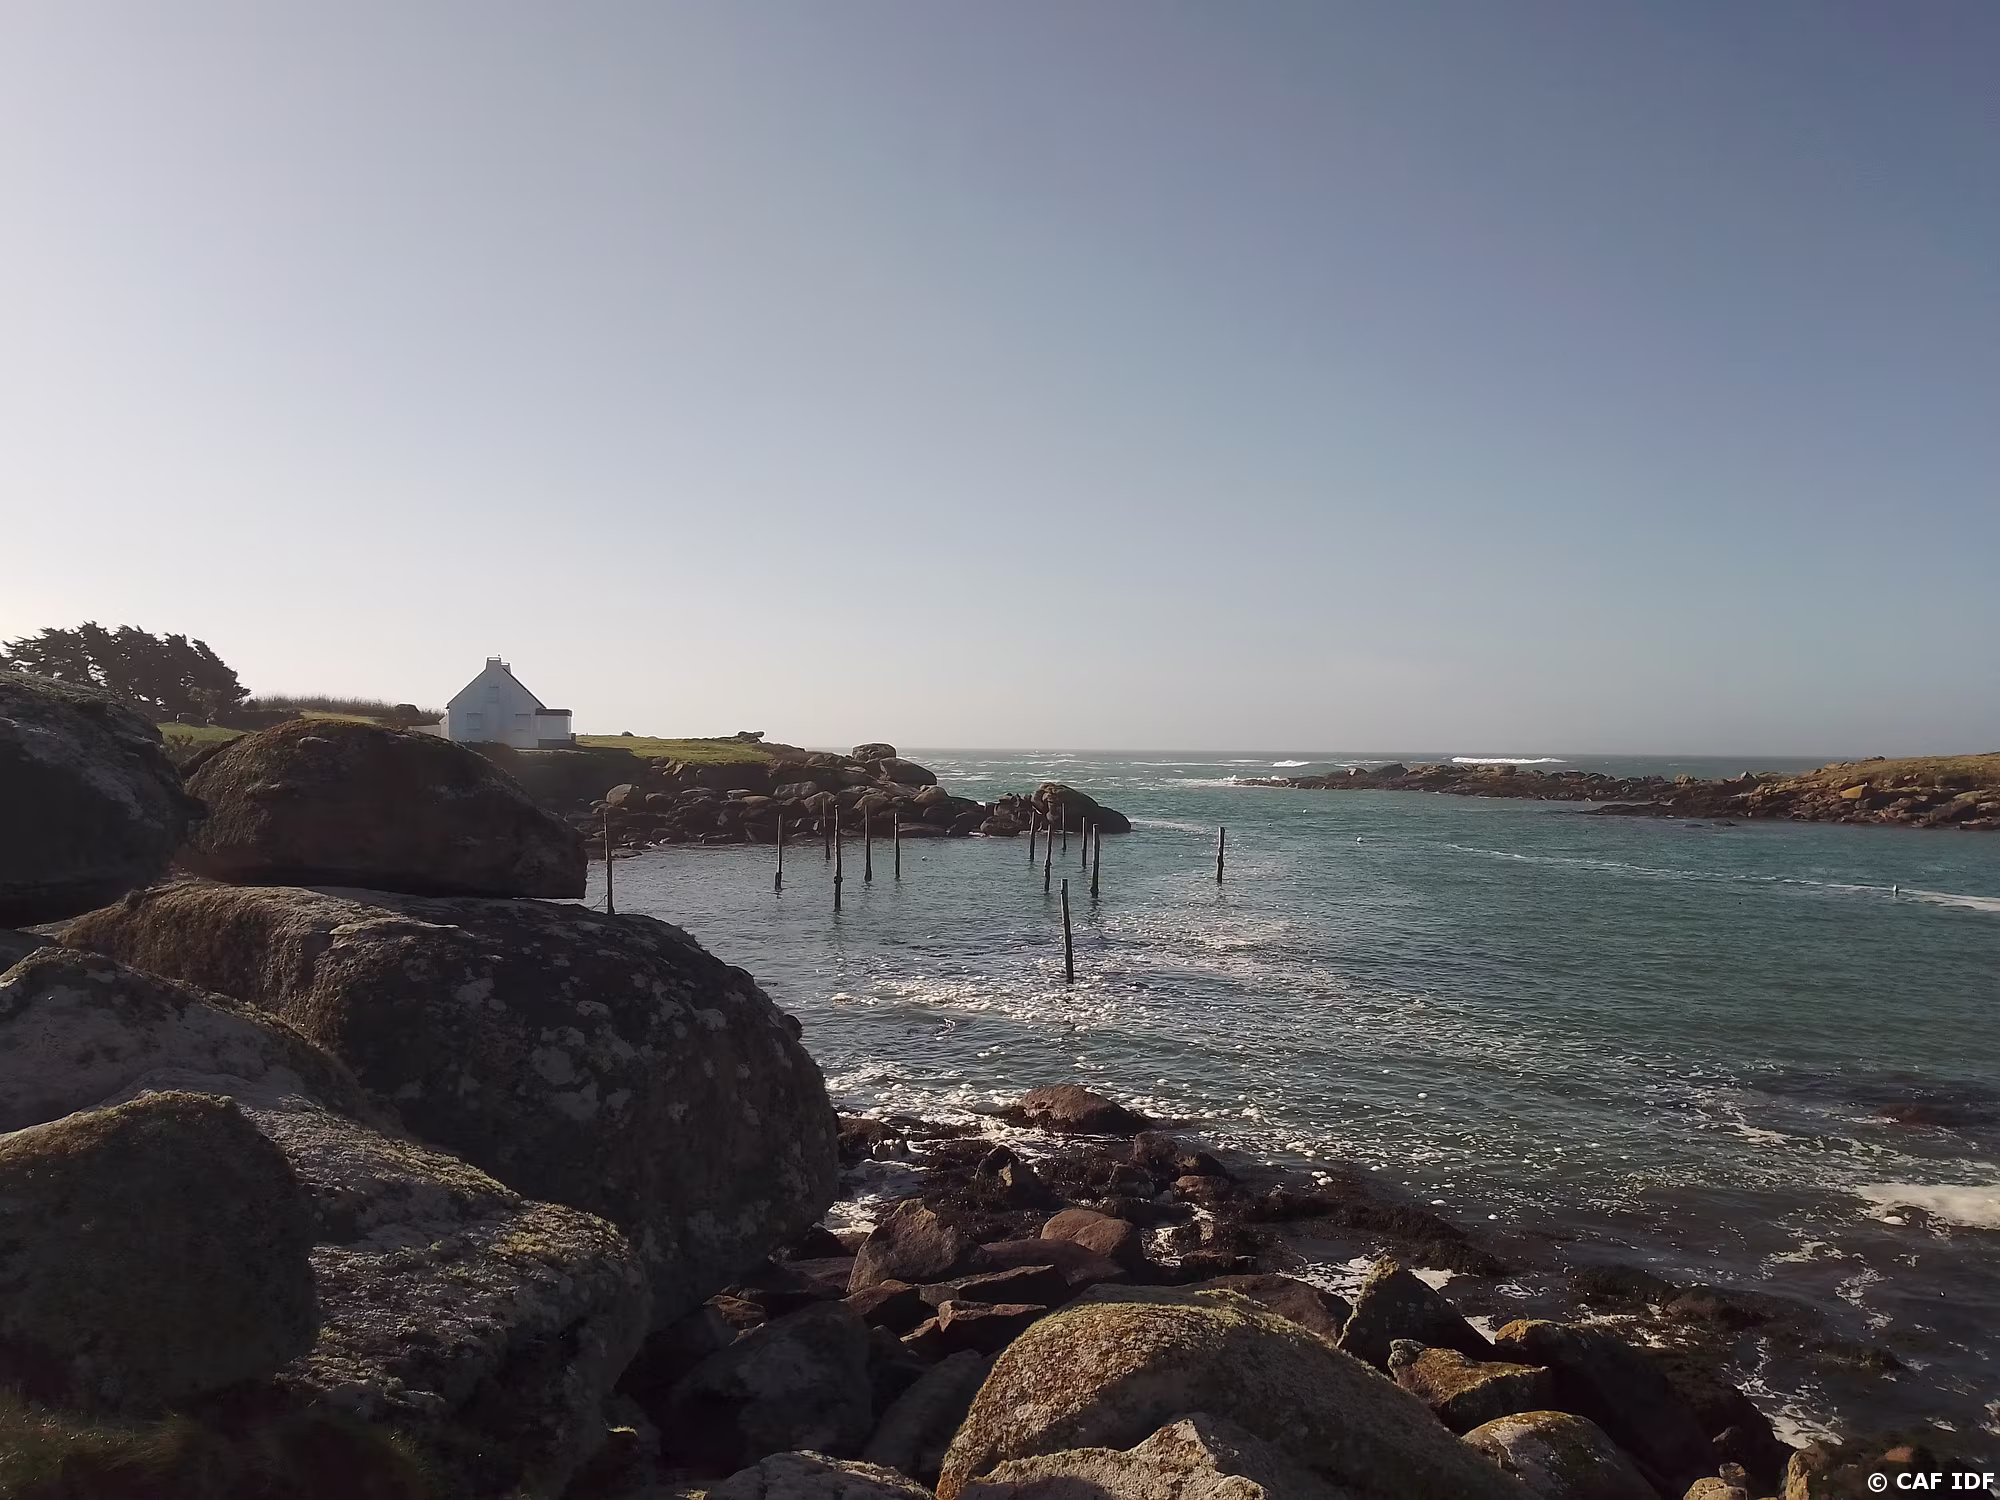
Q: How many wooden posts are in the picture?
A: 13